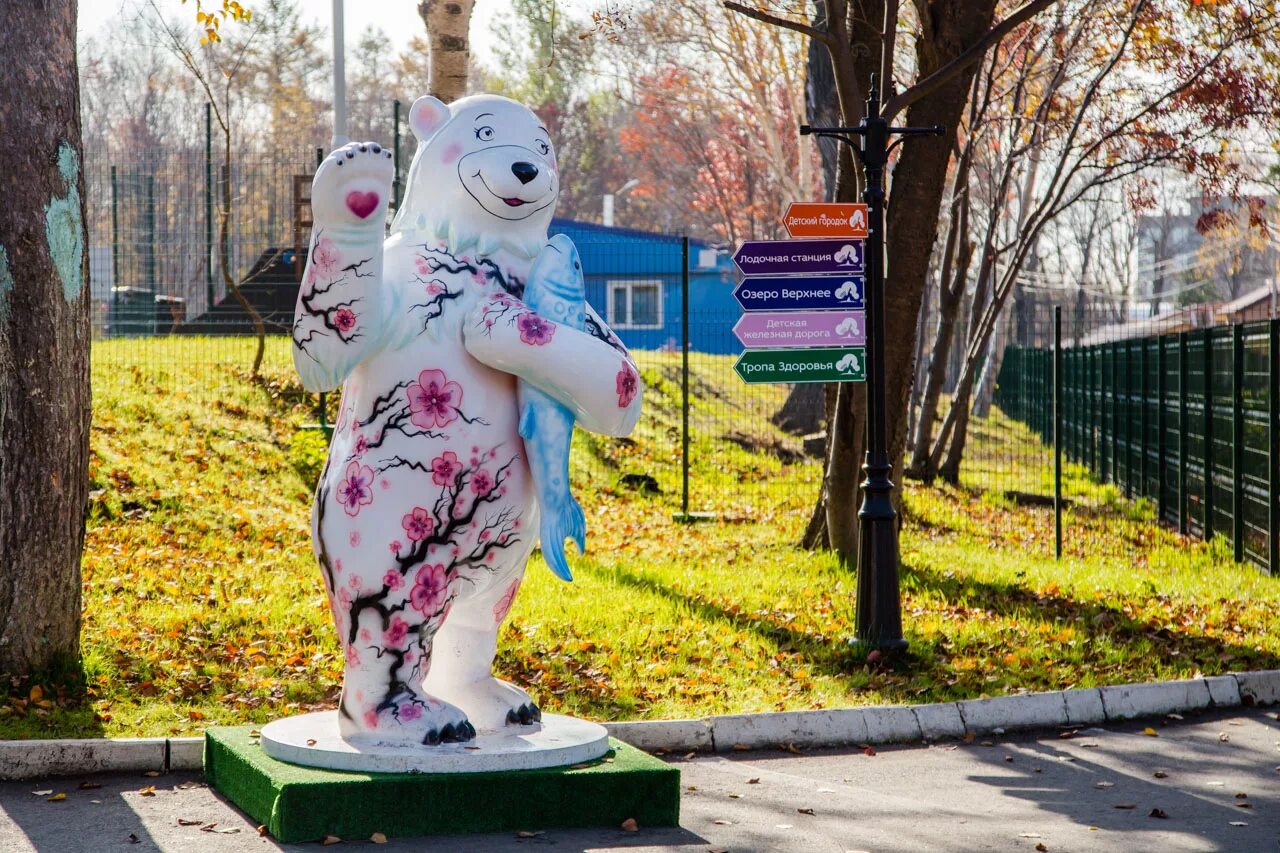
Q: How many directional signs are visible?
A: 5